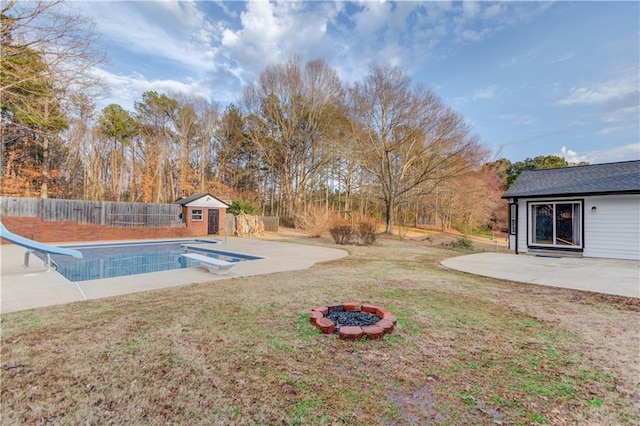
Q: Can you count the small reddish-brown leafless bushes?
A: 2